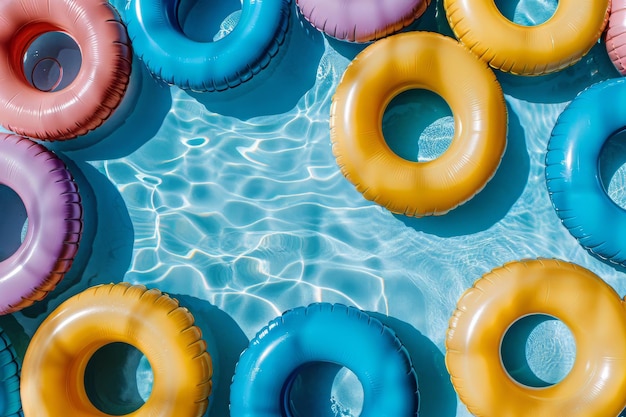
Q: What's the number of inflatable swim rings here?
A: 12